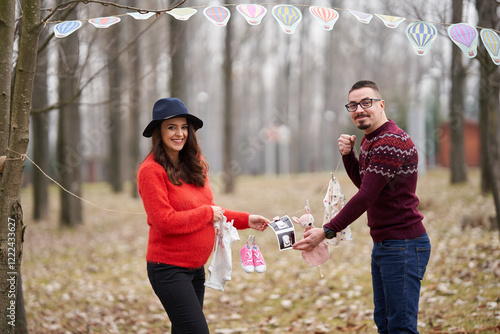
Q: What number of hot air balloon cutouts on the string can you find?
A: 13